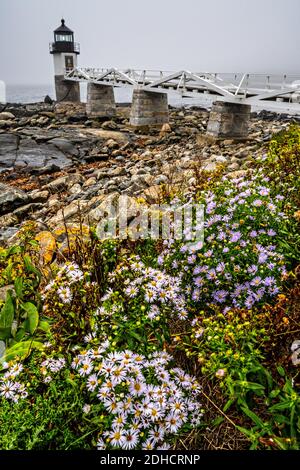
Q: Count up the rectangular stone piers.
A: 3